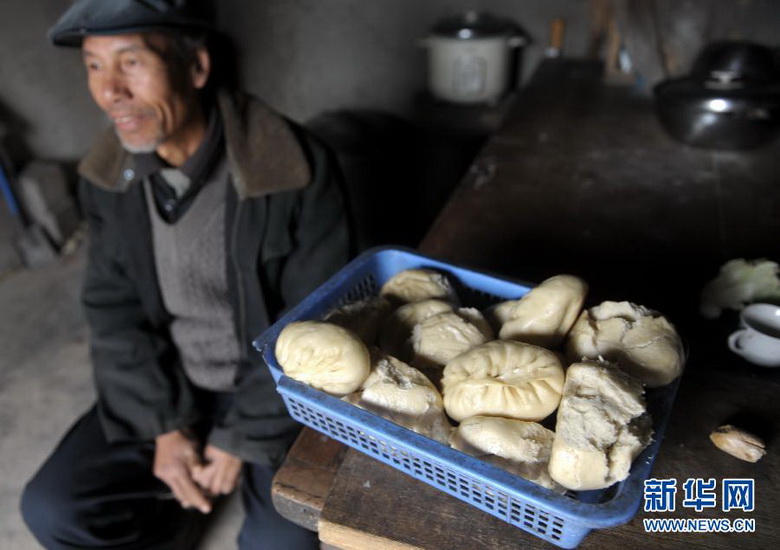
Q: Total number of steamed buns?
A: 11